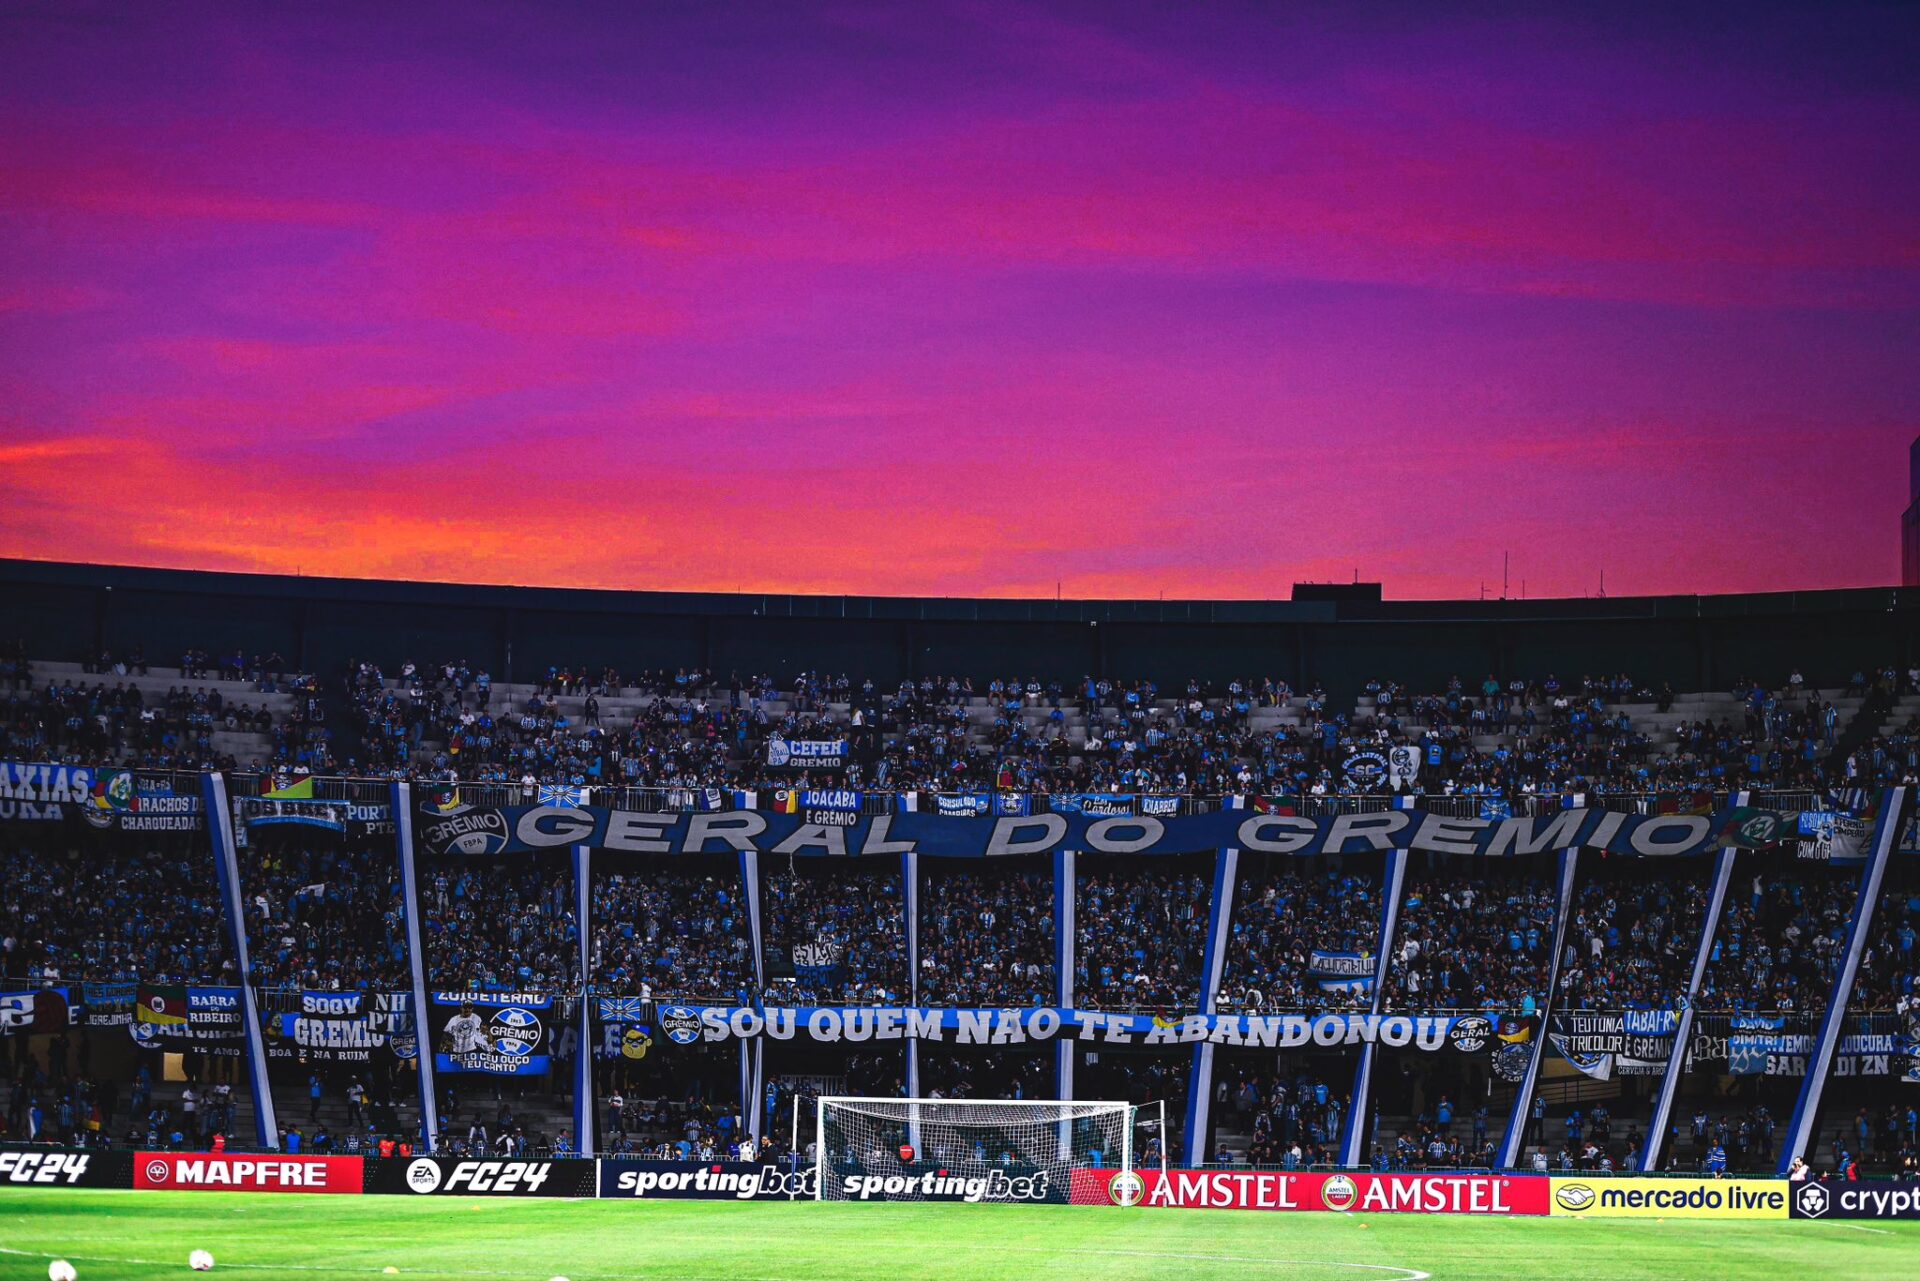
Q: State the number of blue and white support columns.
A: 11